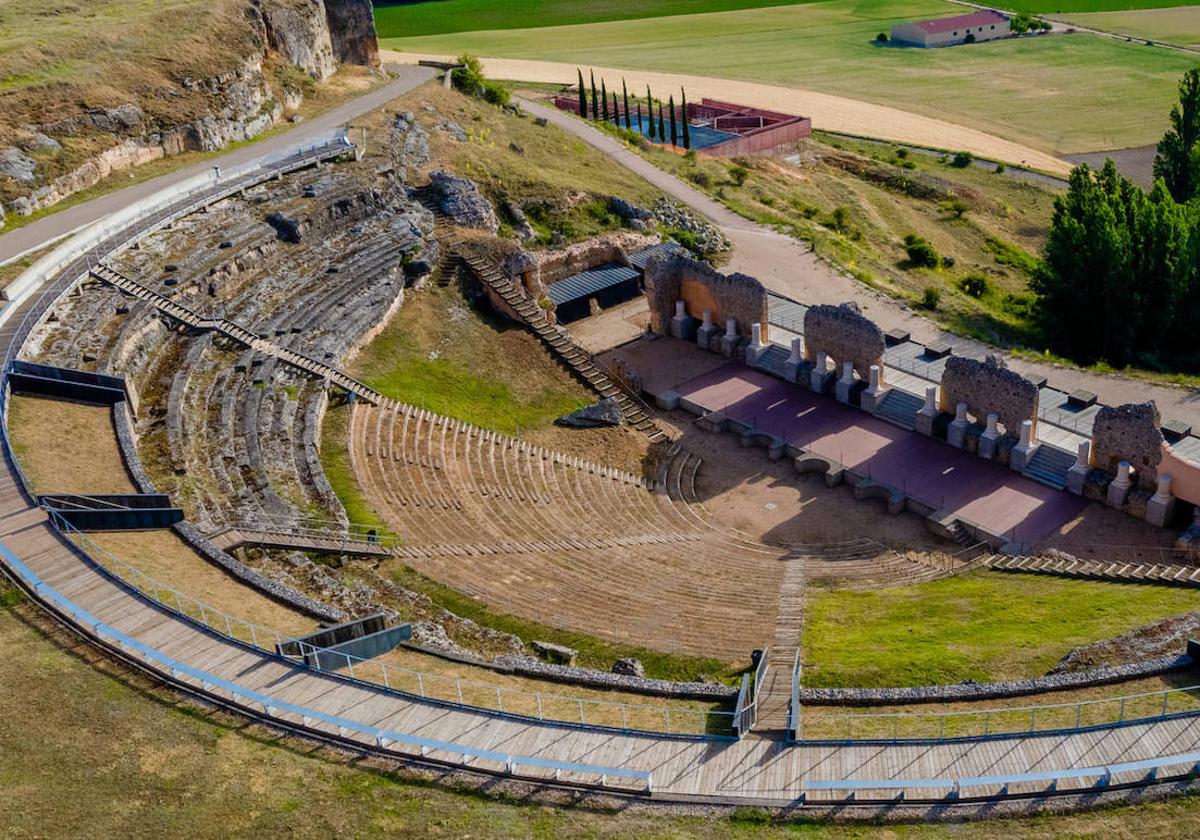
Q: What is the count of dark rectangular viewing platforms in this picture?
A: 3